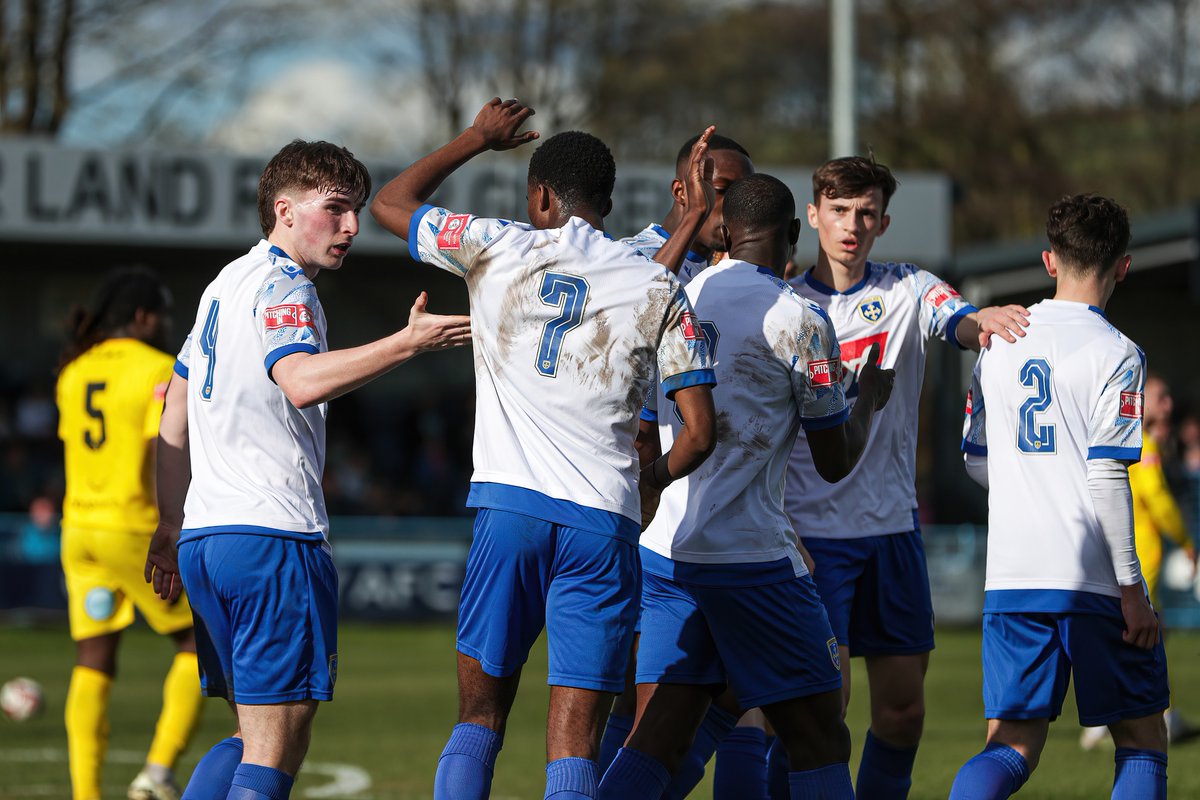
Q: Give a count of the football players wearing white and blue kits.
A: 6